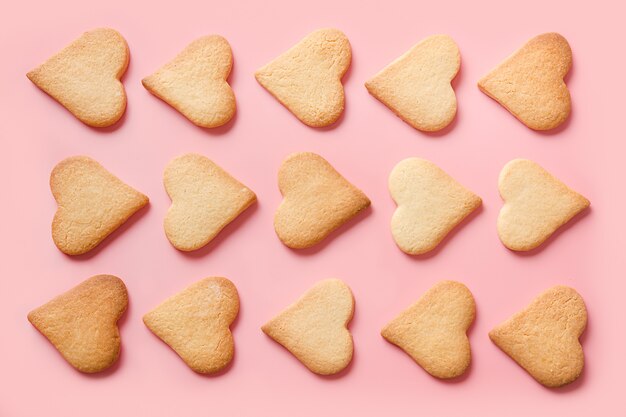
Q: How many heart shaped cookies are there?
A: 15